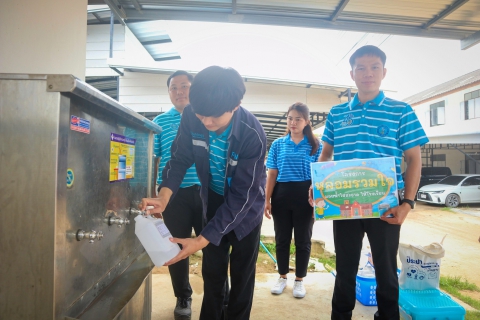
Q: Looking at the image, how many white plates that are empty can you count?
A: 0